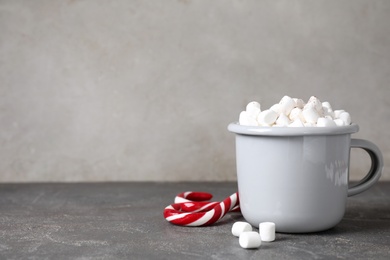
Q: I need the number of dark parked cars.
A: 0